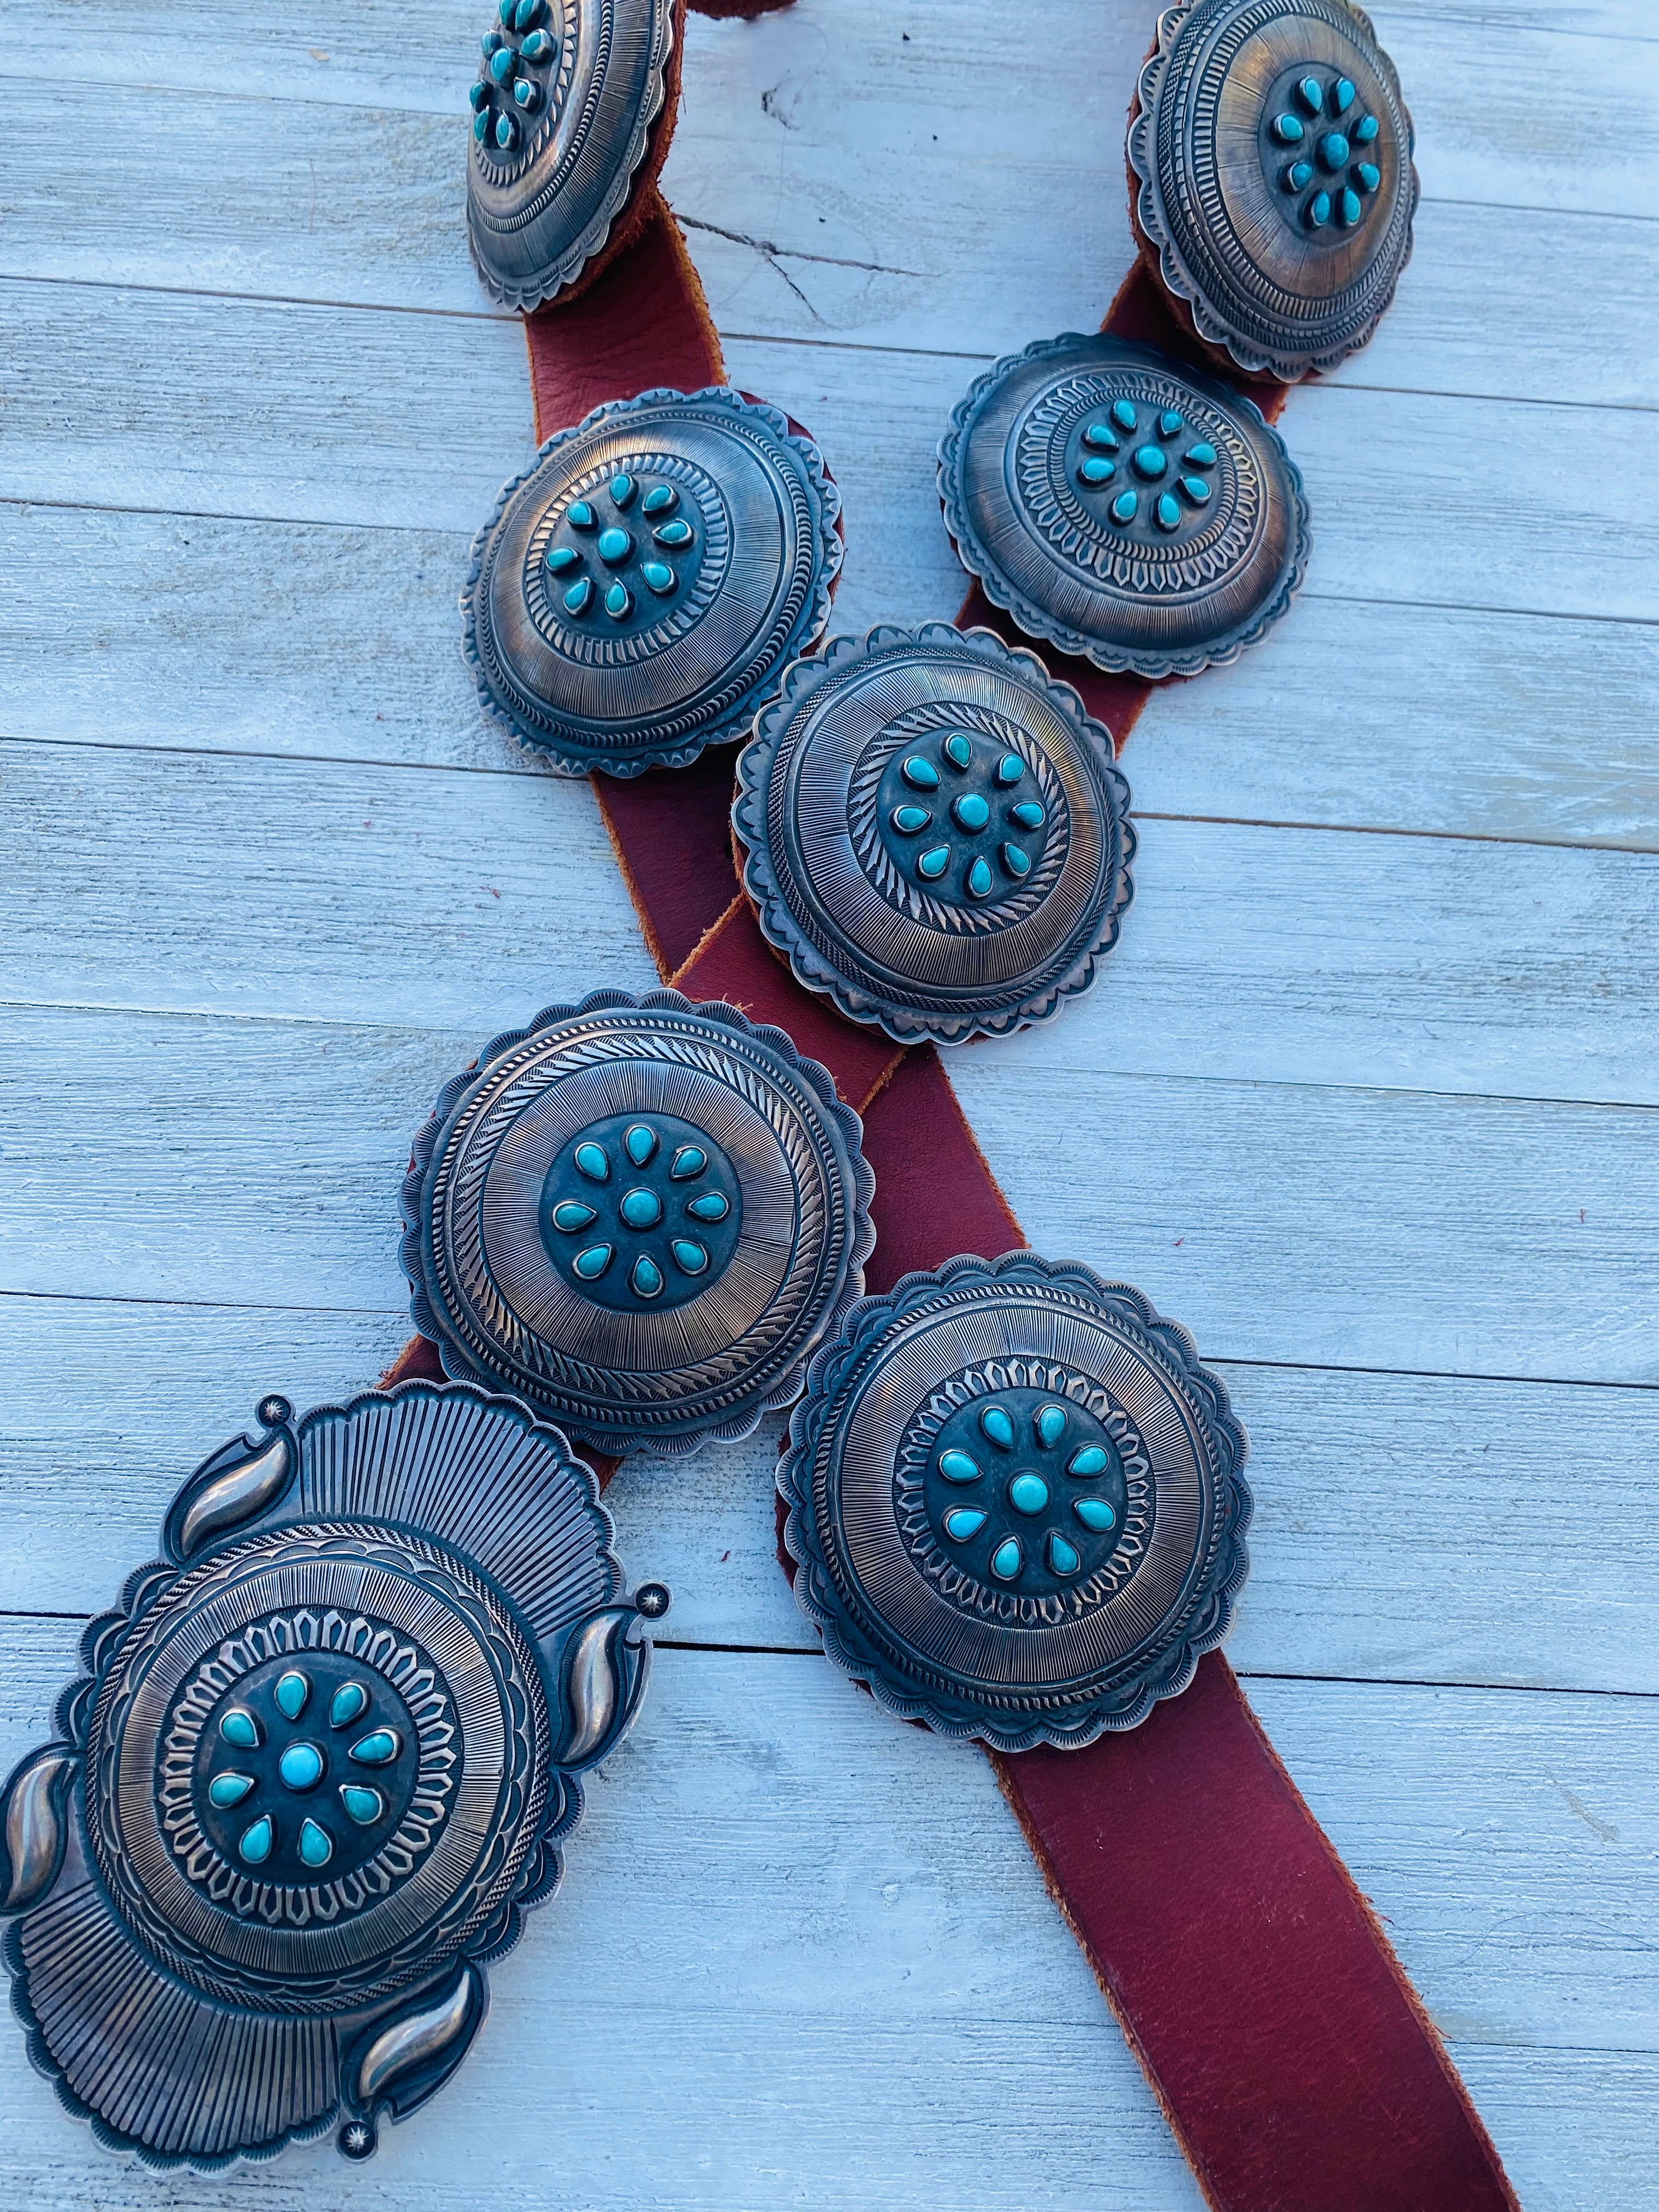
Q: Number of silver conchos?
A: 8